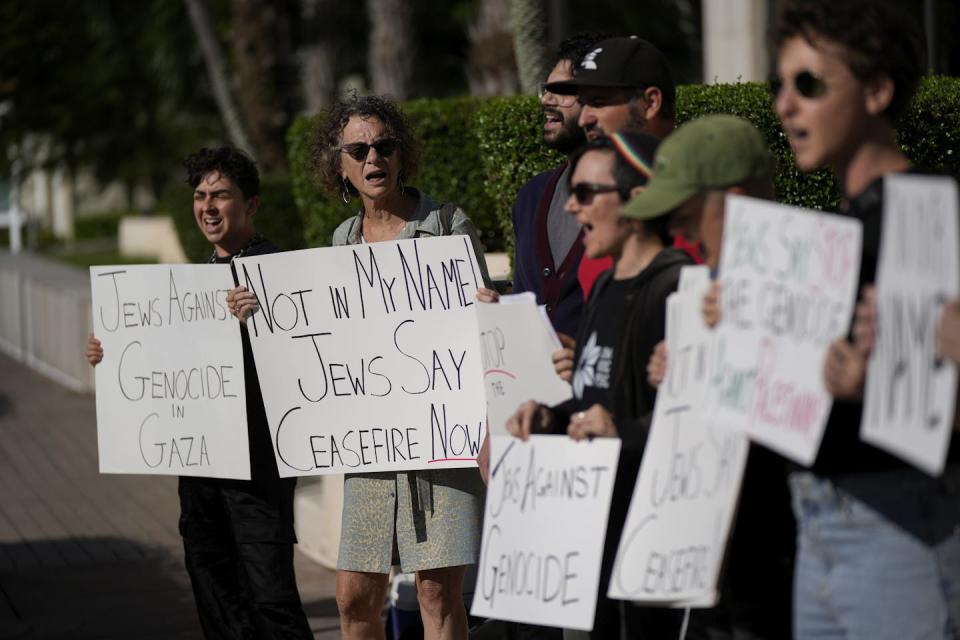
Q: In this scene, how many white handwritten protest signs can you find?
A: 7